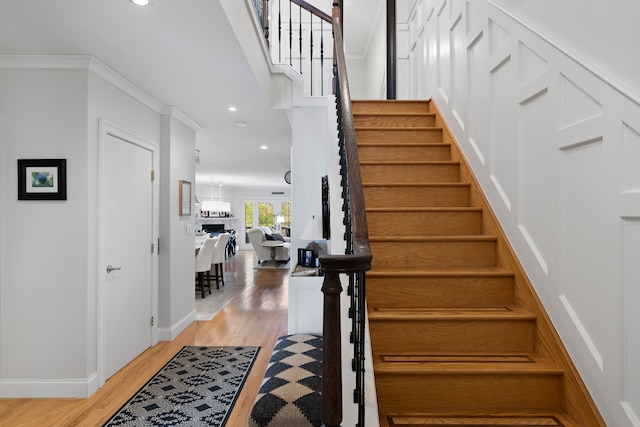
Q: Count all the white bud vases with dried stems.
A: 0